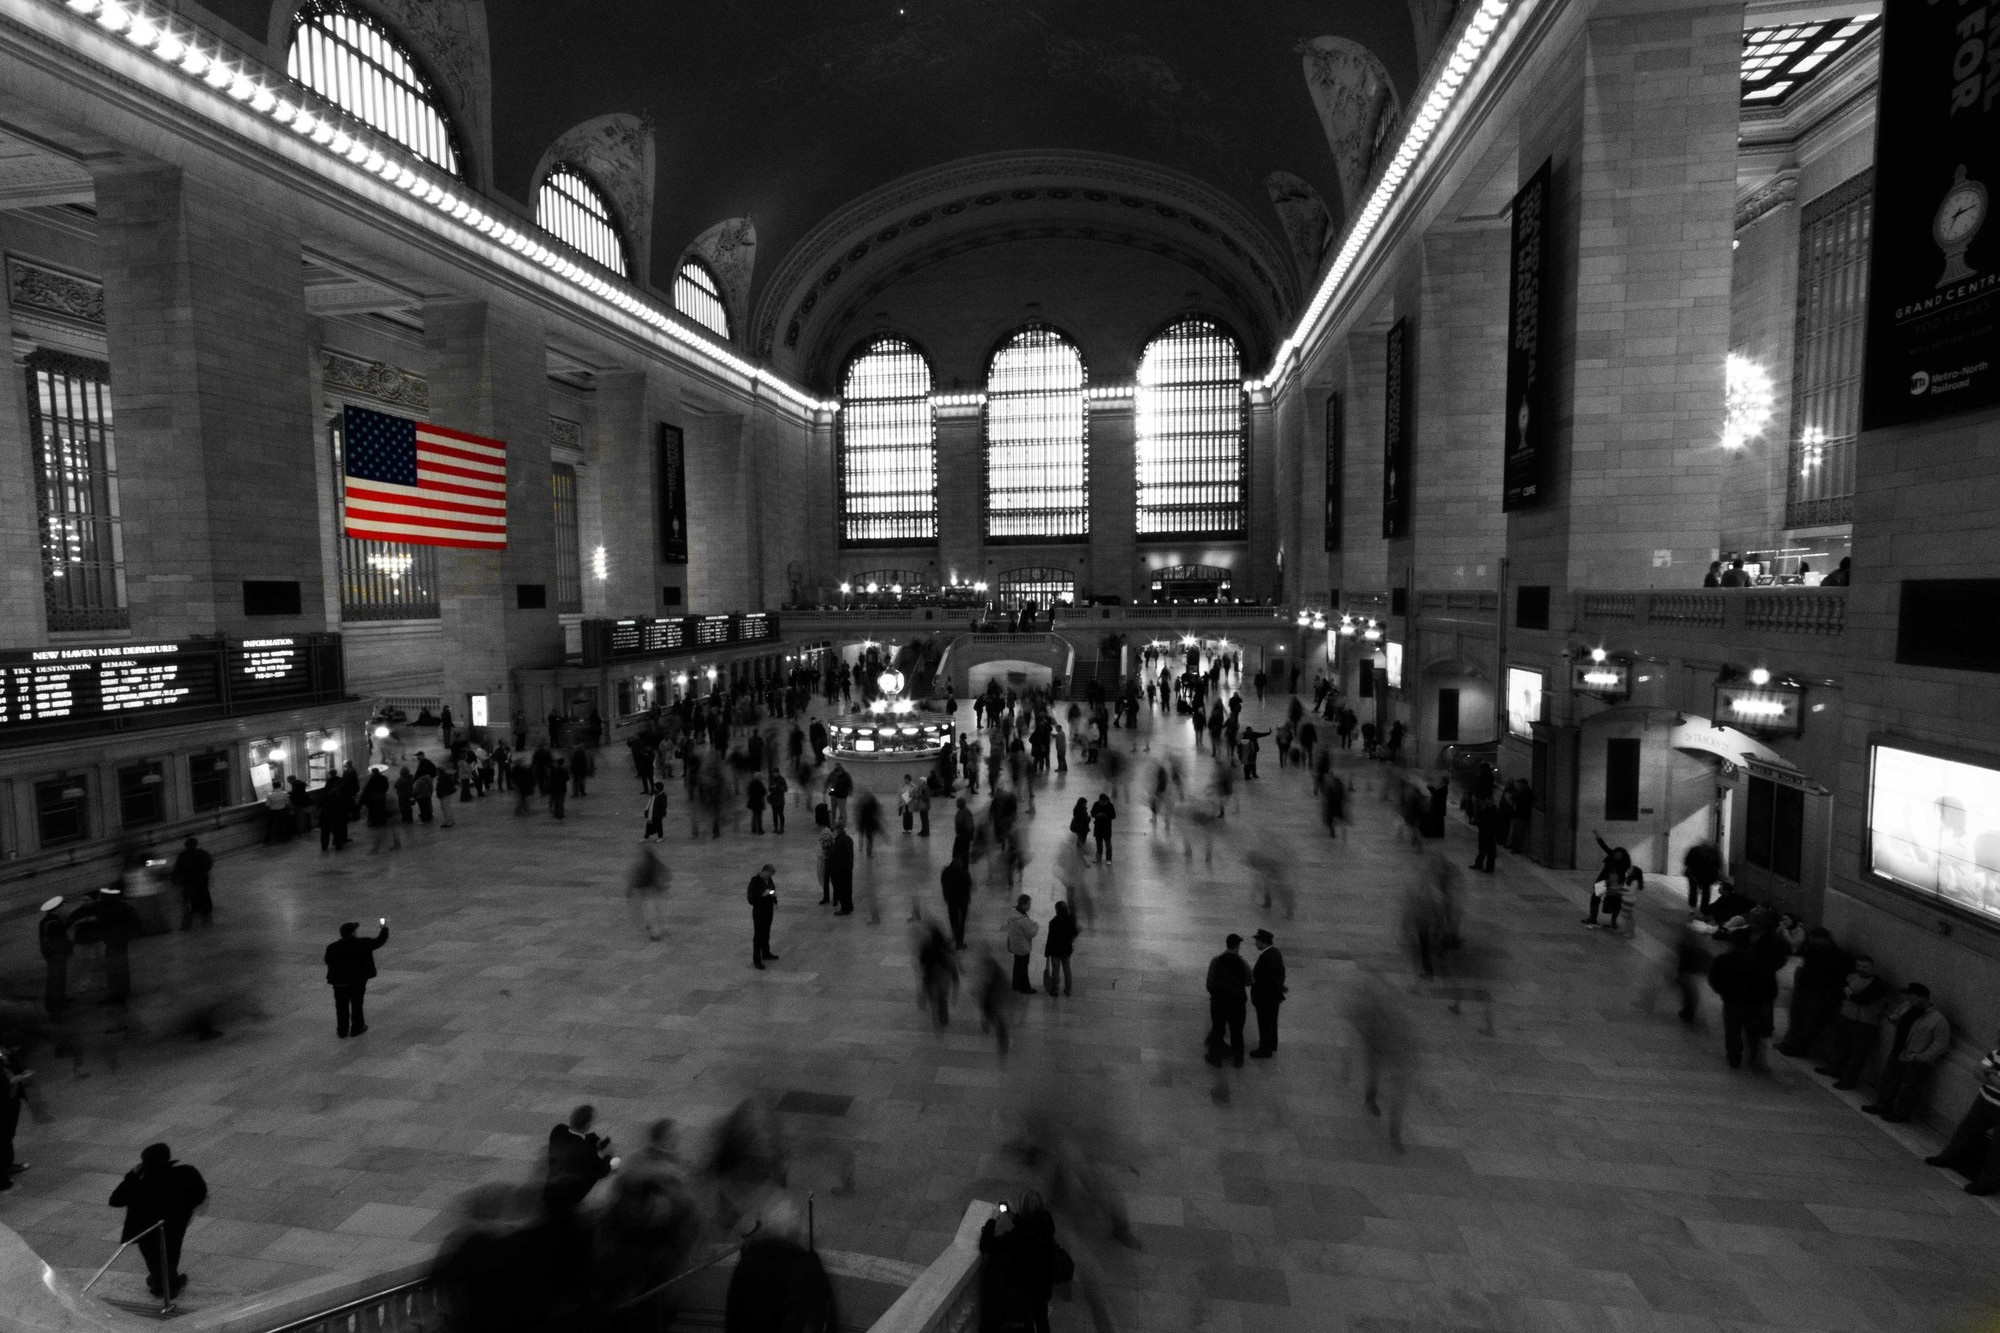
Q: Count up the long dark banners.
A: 5